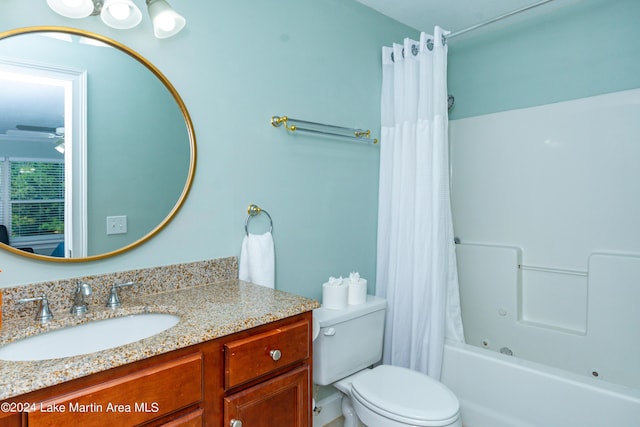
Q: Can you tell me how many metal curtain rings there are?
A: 5